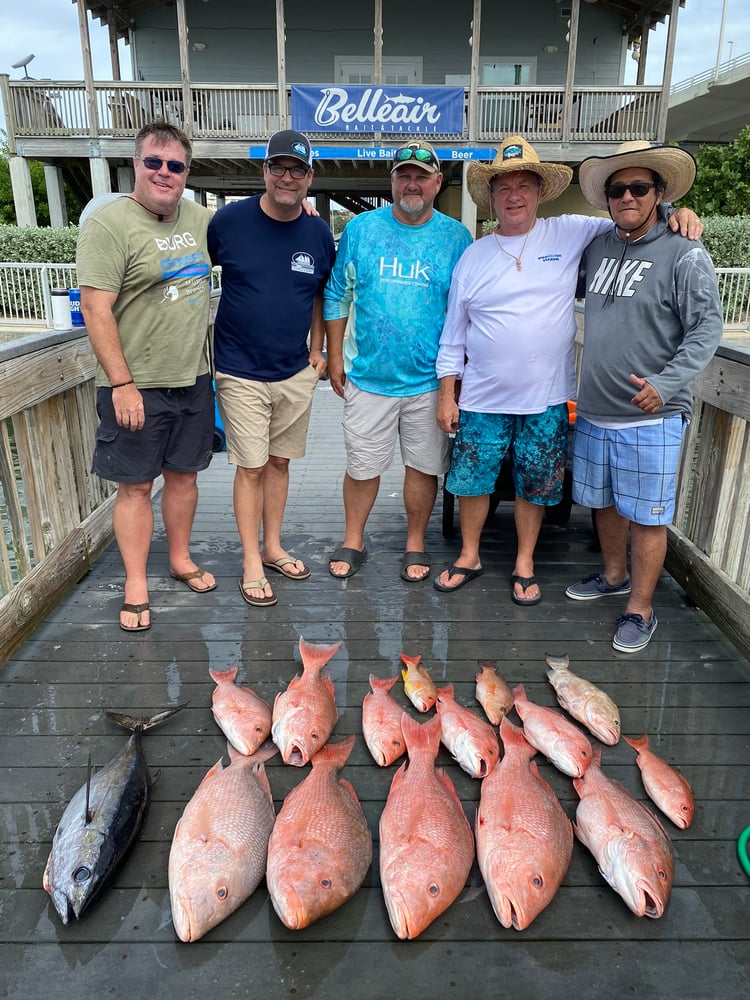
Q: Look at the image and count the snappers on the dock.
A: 13